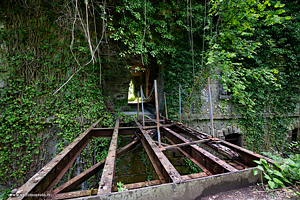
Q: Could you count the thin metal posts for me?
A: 6